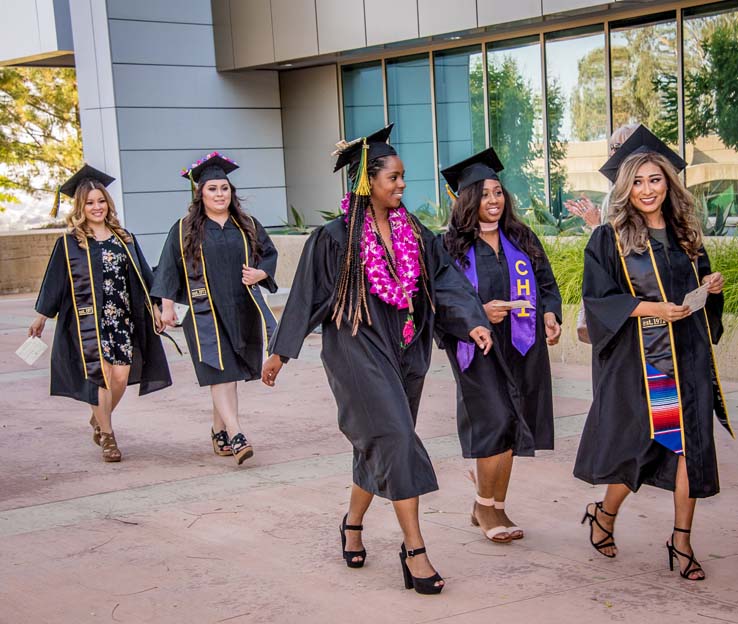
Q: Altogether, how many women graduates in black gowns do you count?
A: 5